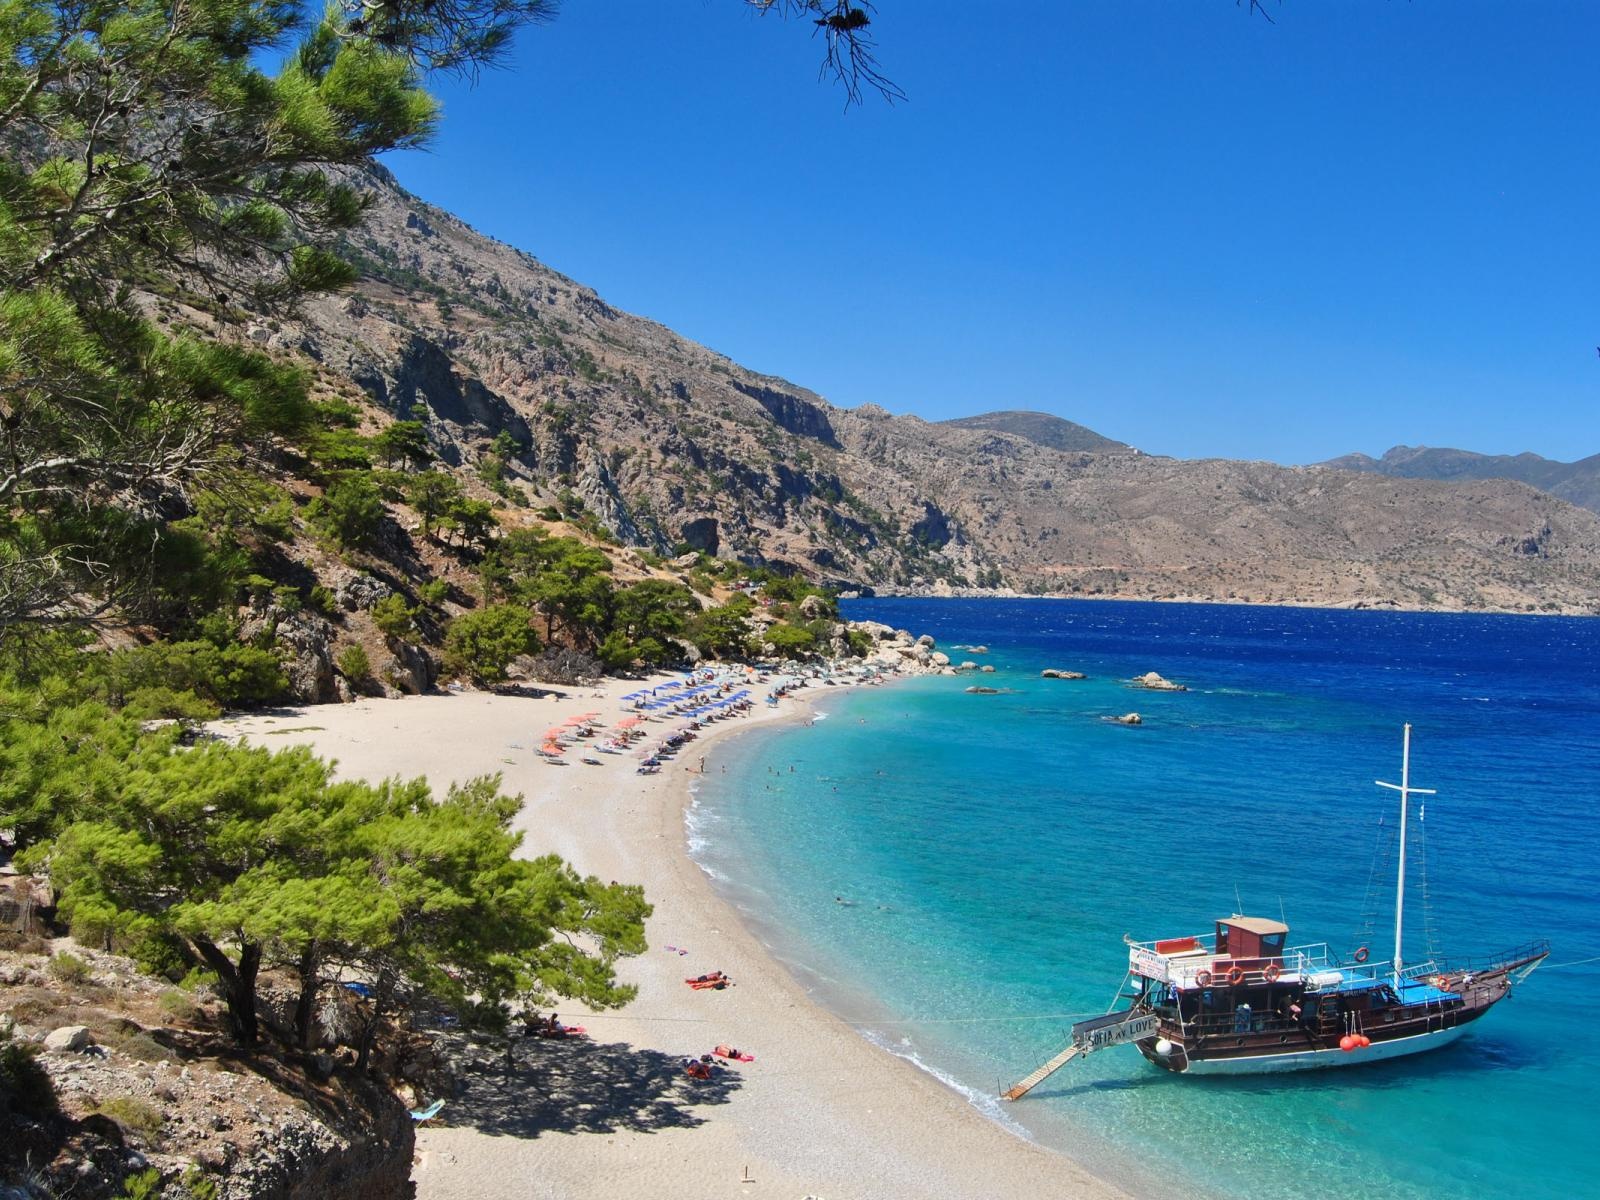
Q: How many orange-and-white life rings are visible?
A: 5